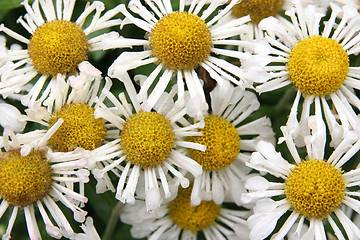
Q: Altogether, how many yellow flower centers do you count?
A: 10